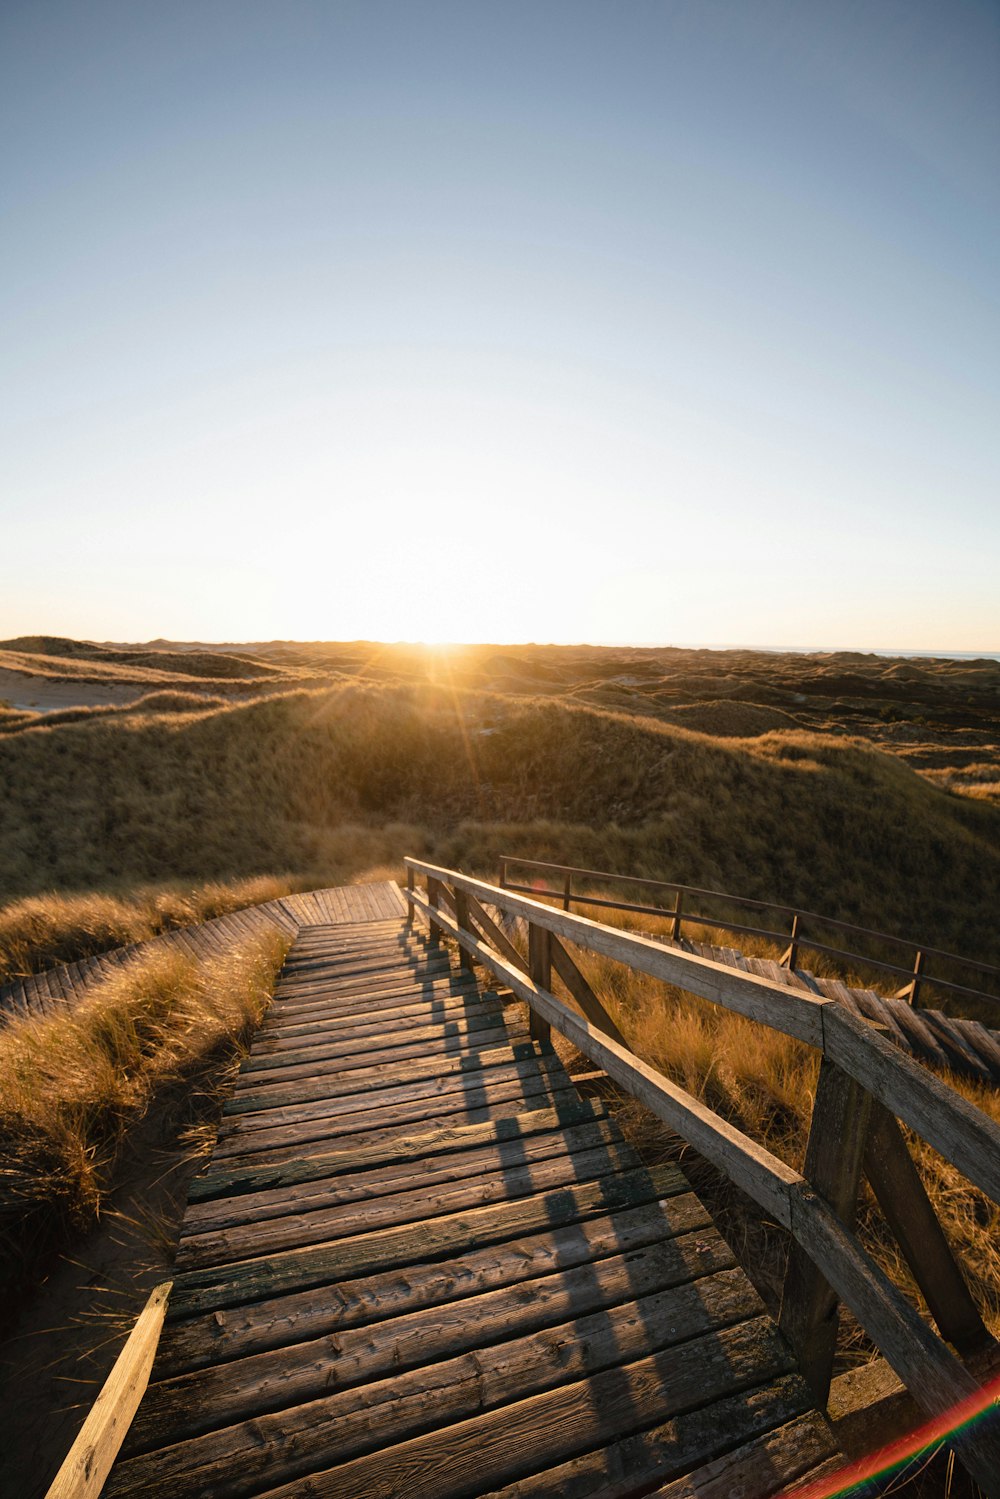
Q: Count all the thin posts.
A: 5